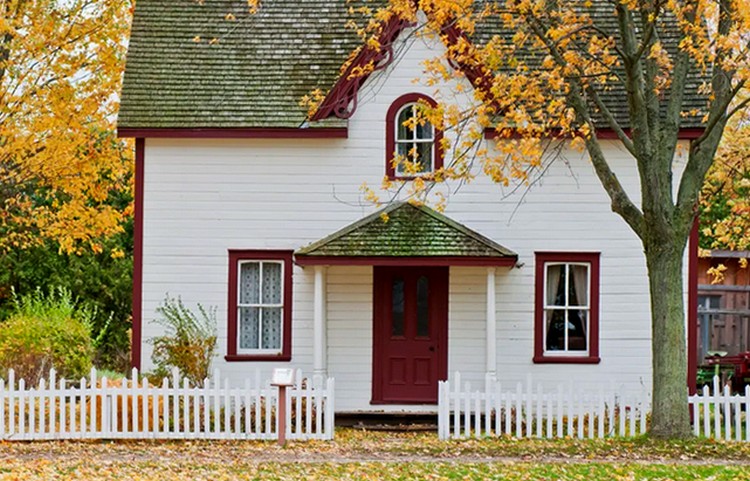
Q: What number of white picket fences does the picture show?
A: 2